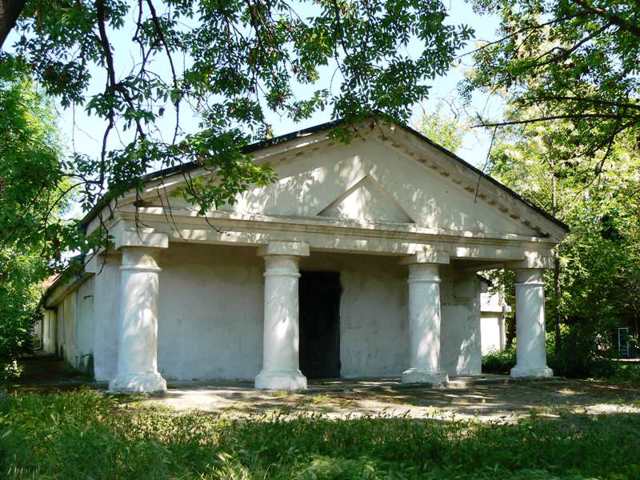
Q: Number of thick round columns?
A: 4